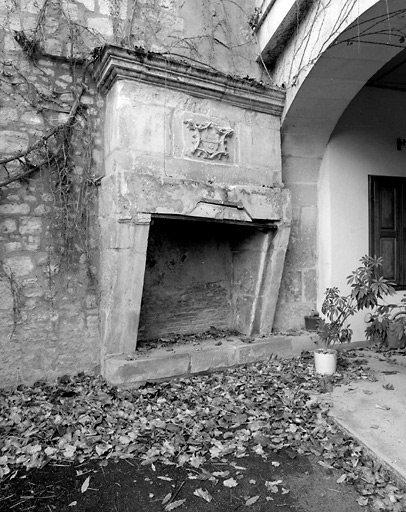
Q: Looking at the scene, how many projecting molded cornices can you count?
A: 1